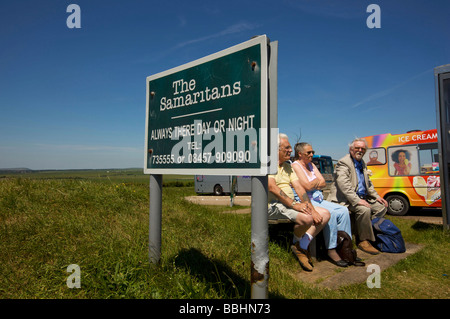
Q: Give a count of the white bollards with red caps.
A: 0